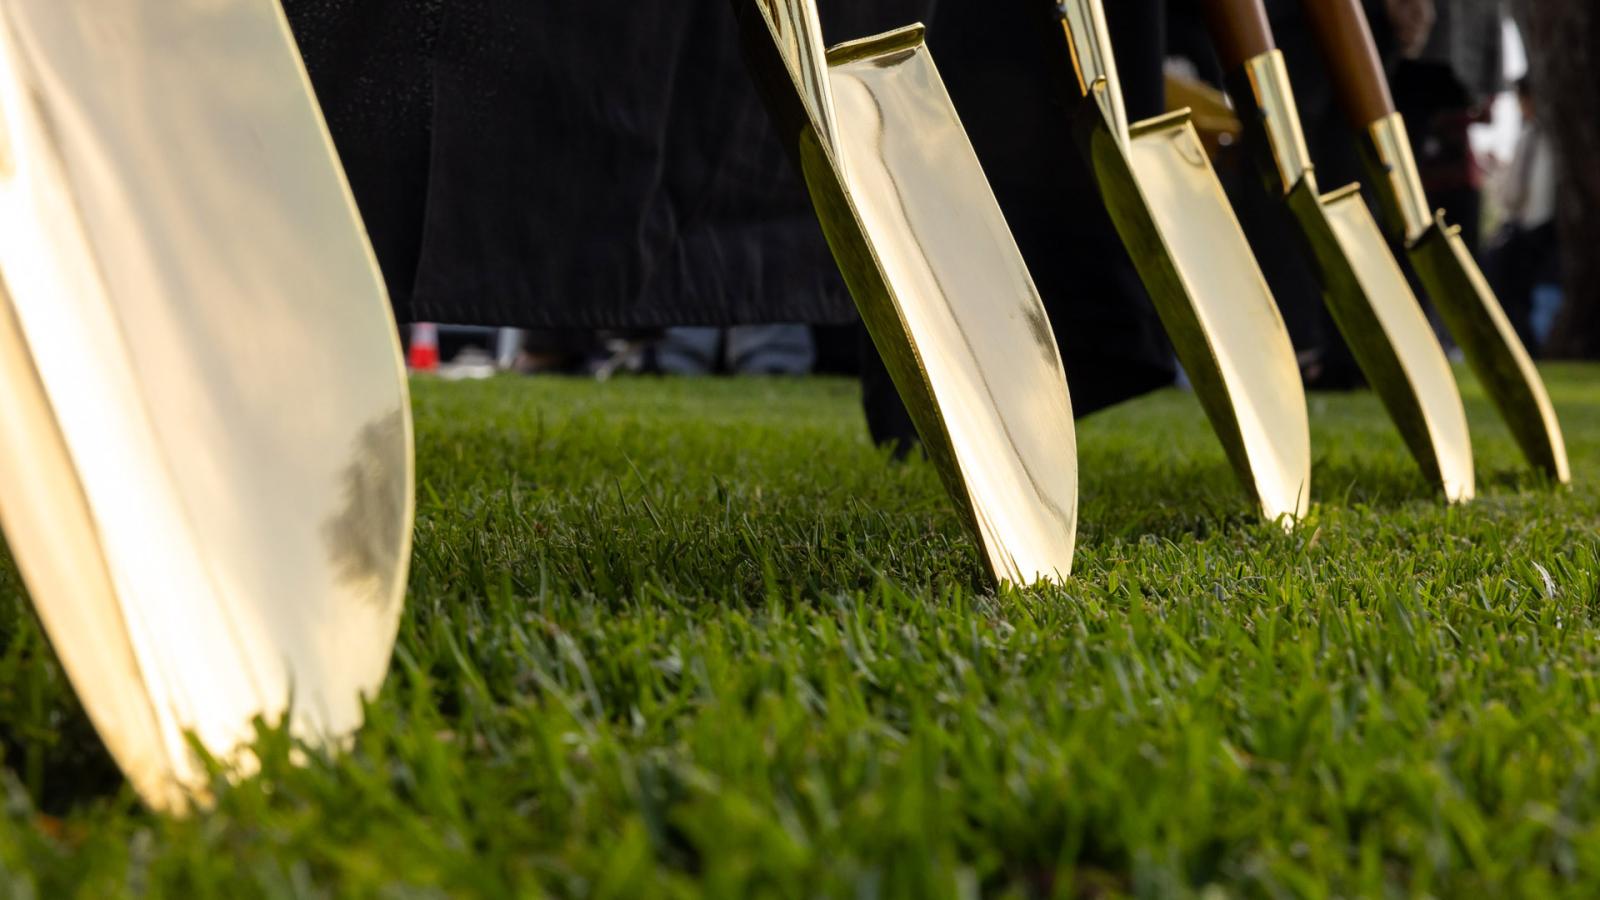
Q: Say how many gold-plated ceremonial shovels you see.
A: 5